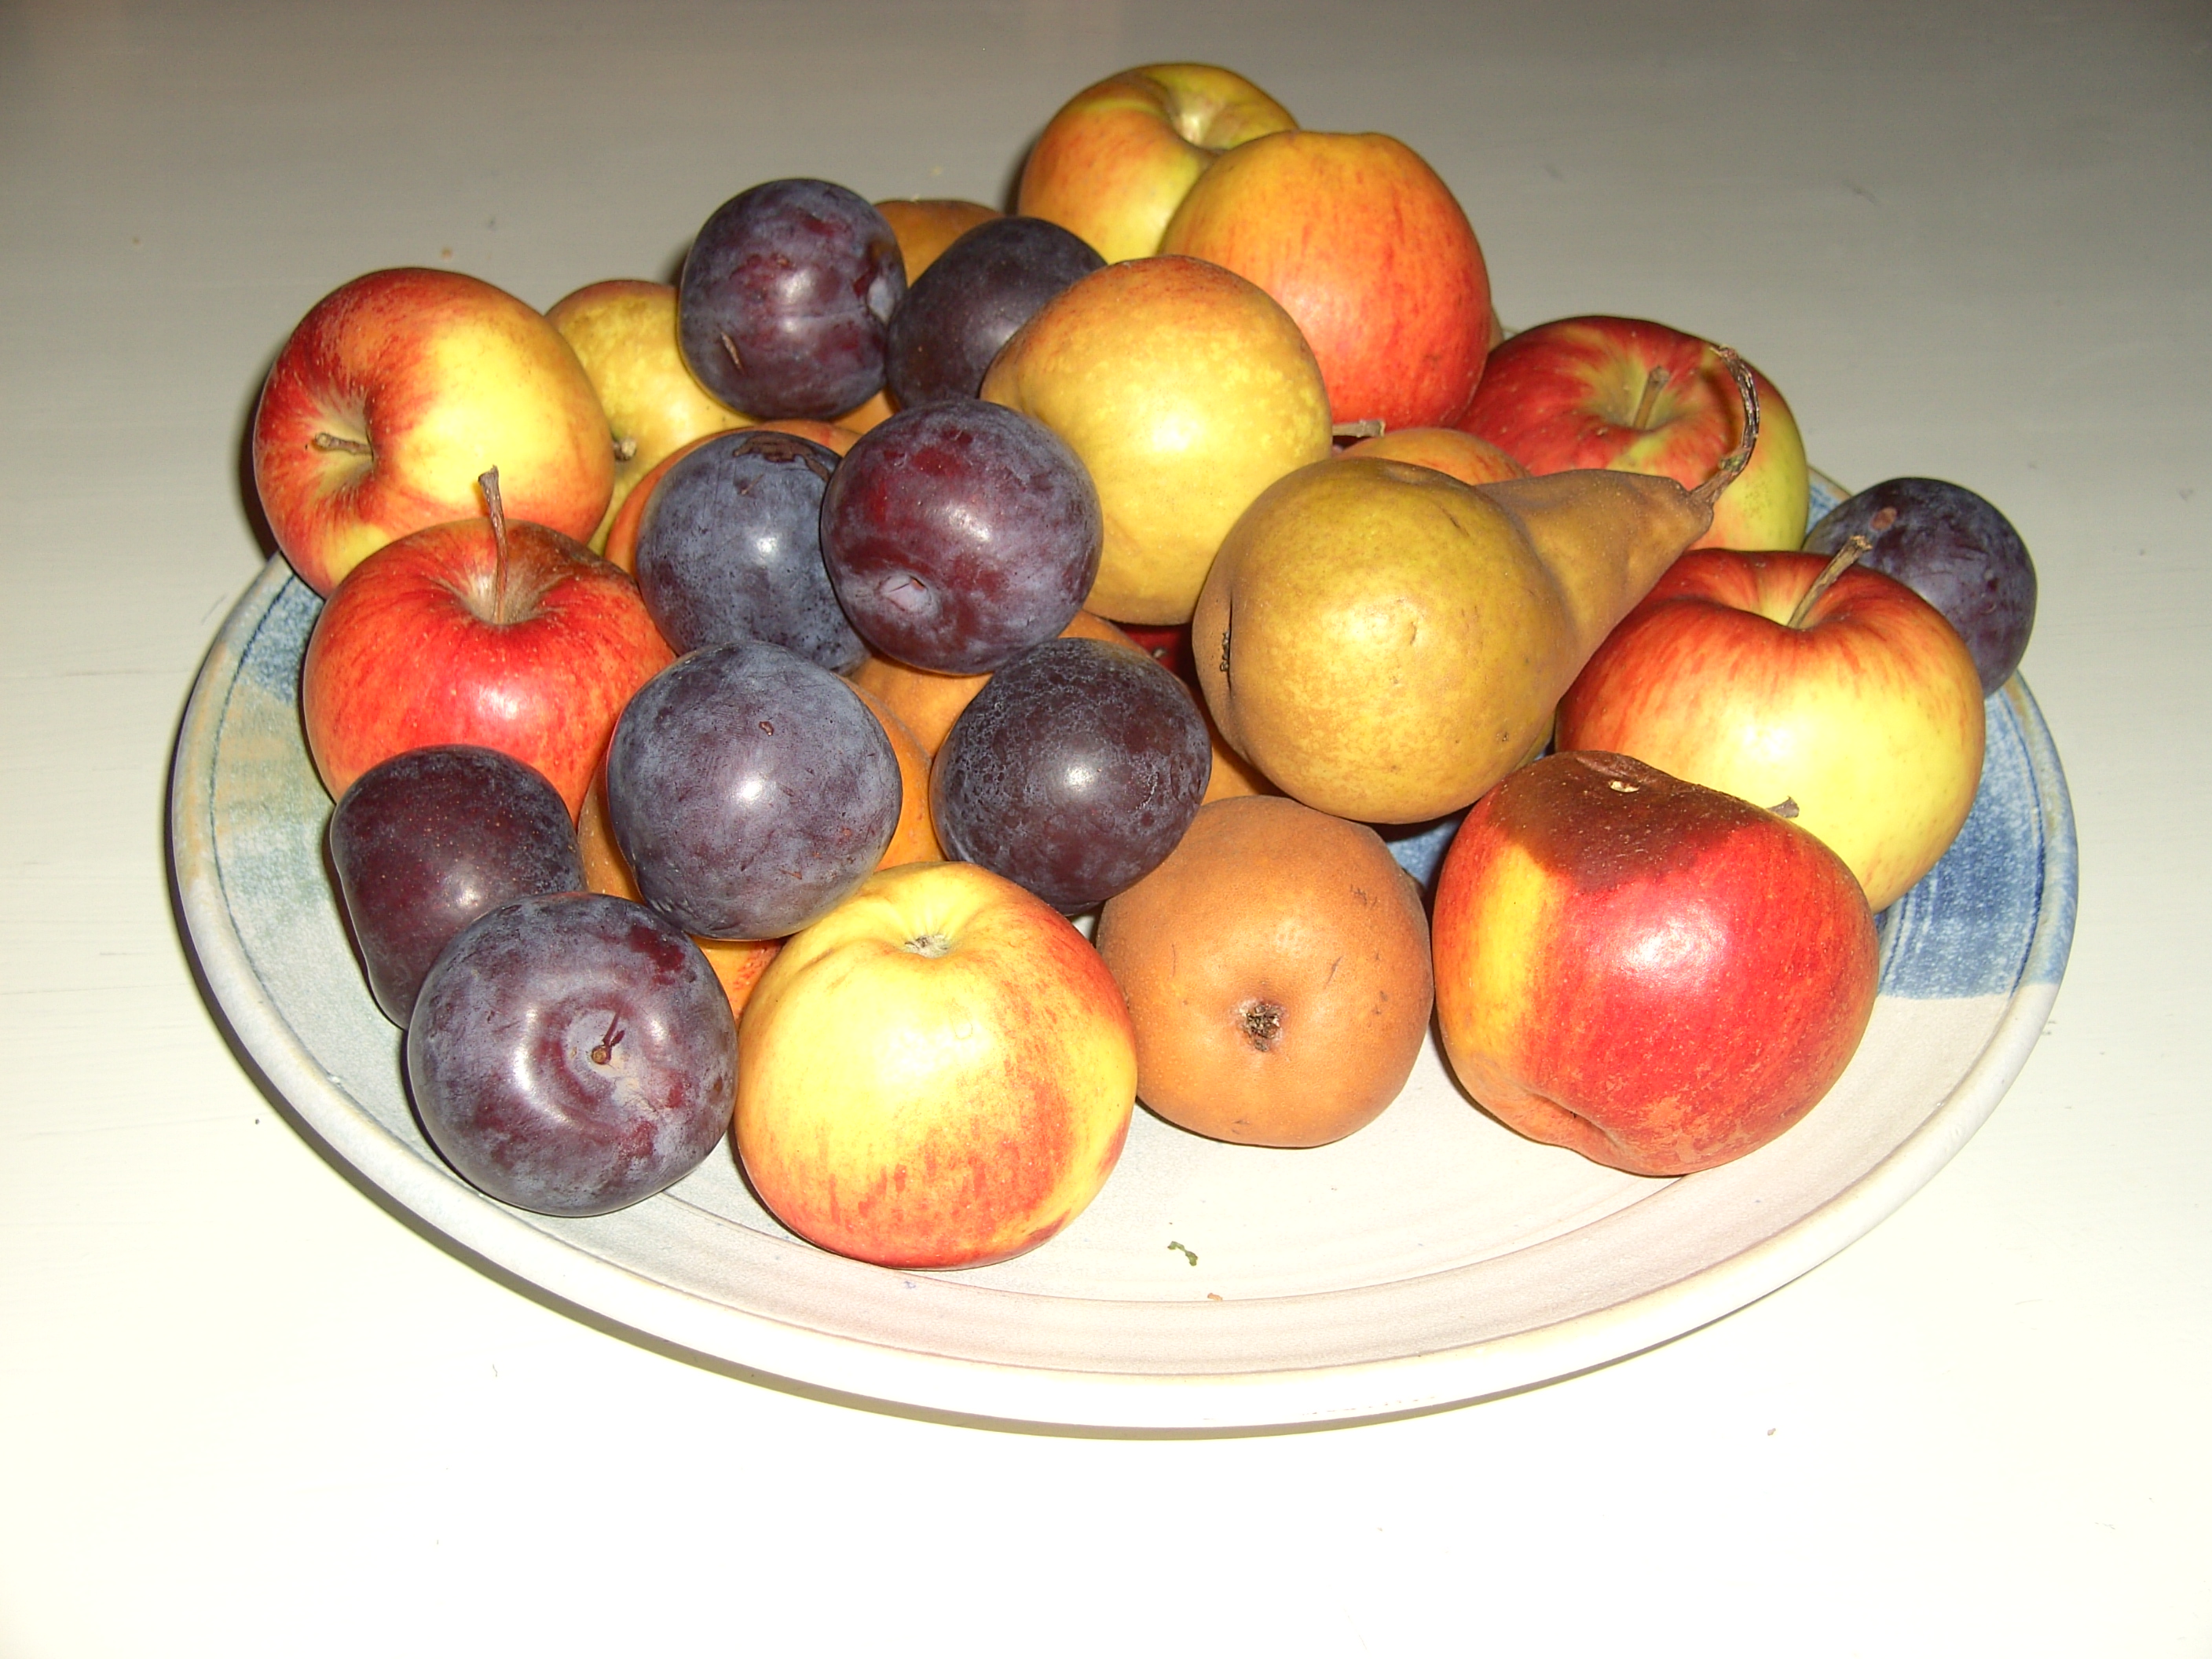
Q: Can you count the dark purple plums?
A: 9